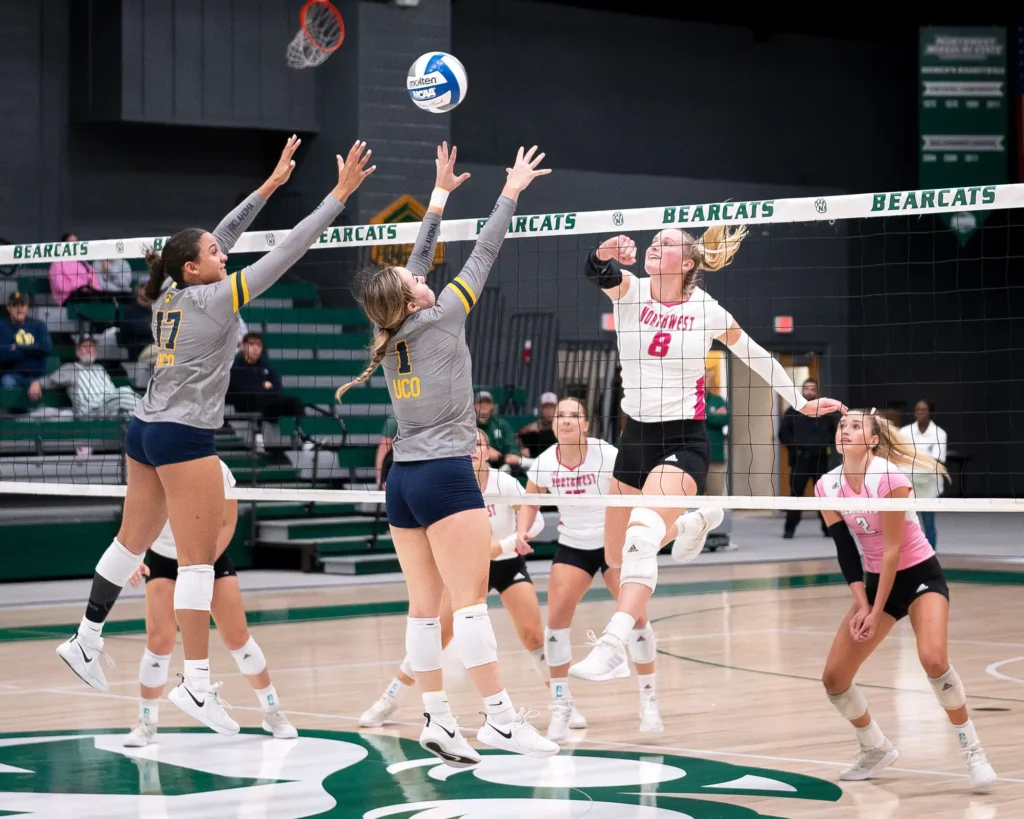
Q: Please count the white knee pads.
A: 13